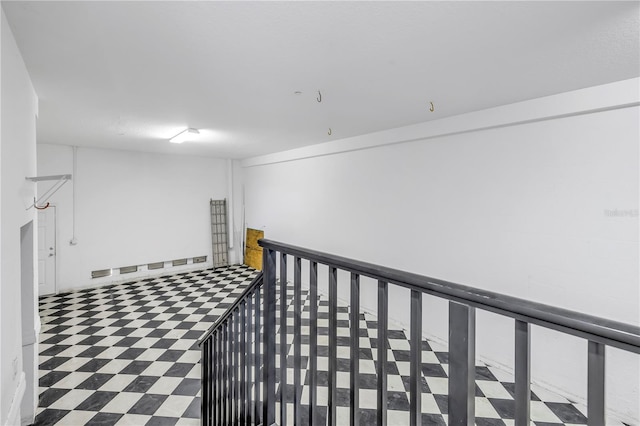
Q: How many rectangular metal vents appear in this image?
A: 5